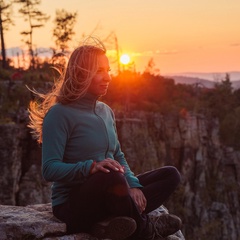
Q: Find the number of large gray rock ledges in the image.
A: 1